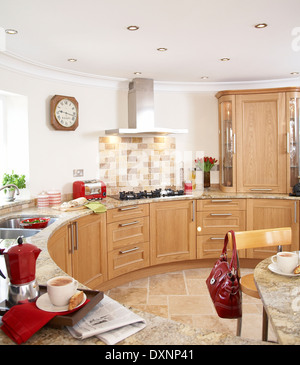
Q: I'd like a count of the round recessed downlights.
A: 9